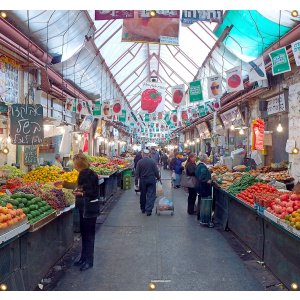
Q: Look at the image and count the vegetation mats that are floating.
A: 0